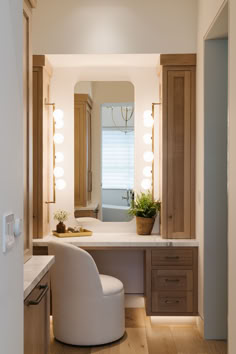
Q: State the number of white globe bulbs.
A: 12